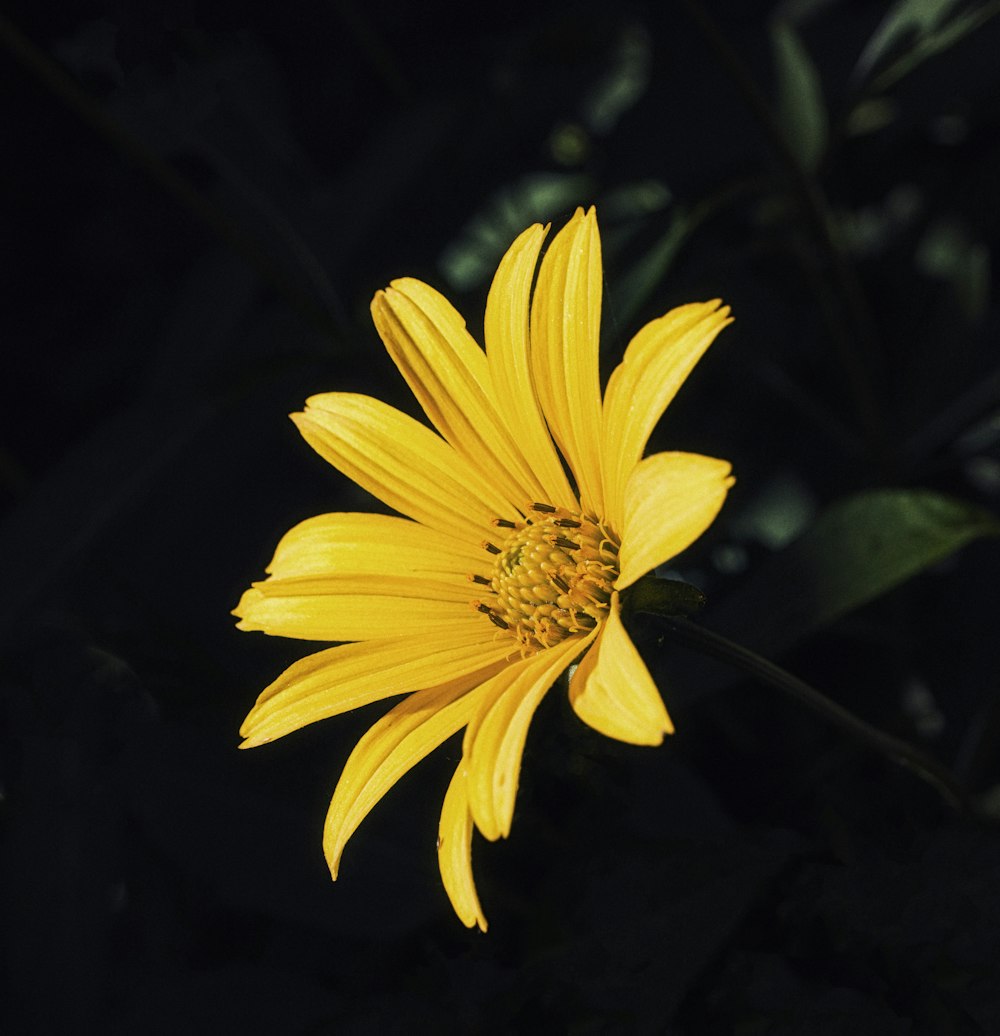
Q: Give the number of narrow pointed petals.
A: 13